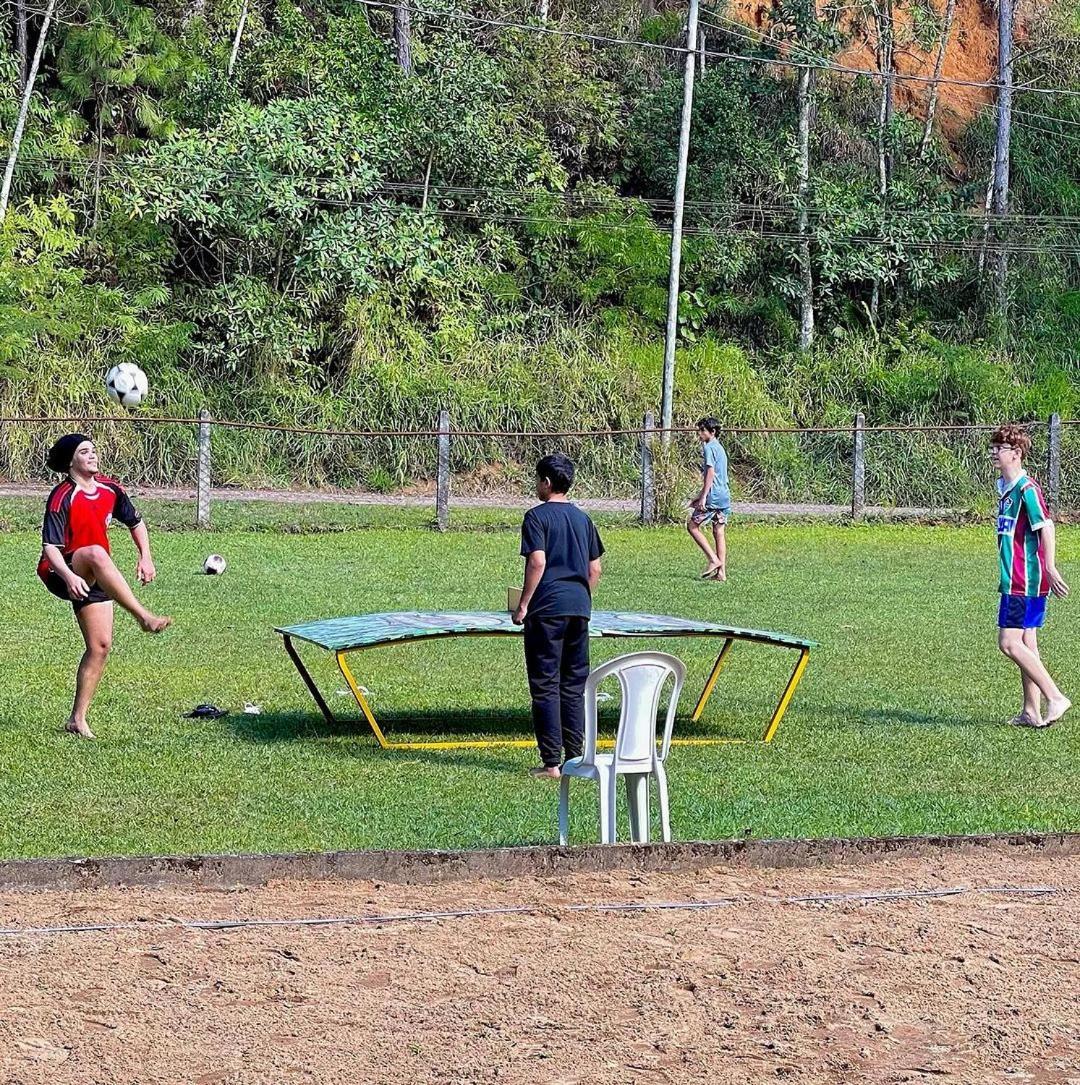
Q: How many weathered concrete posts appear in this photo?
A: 5